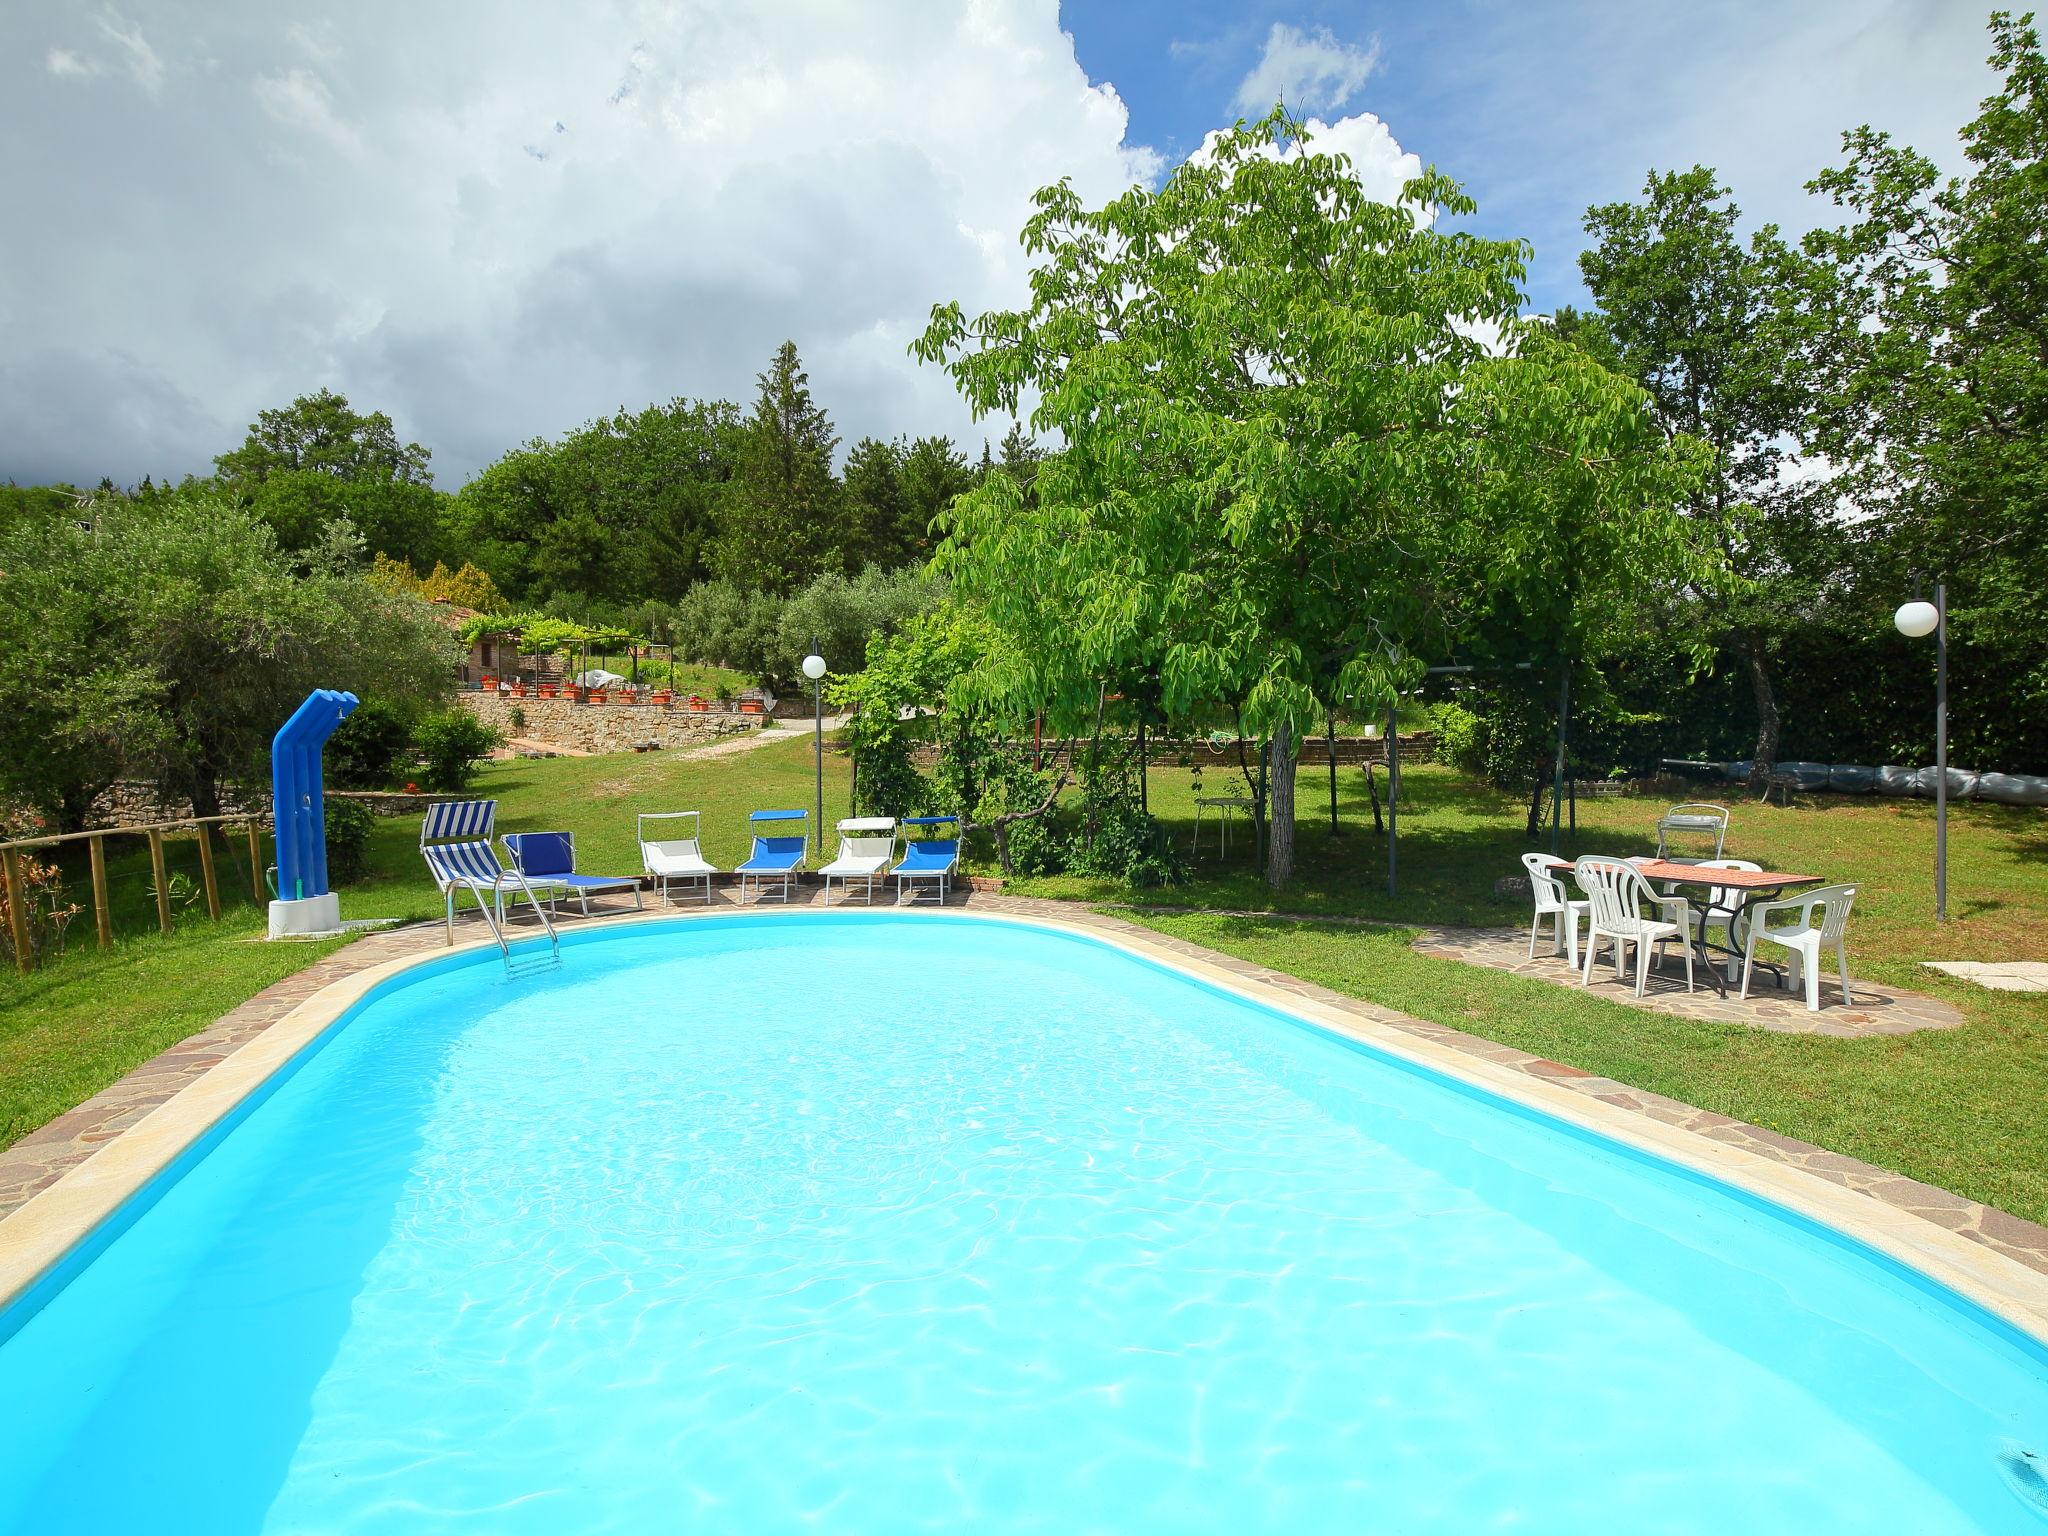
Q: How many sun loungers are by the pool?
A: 6